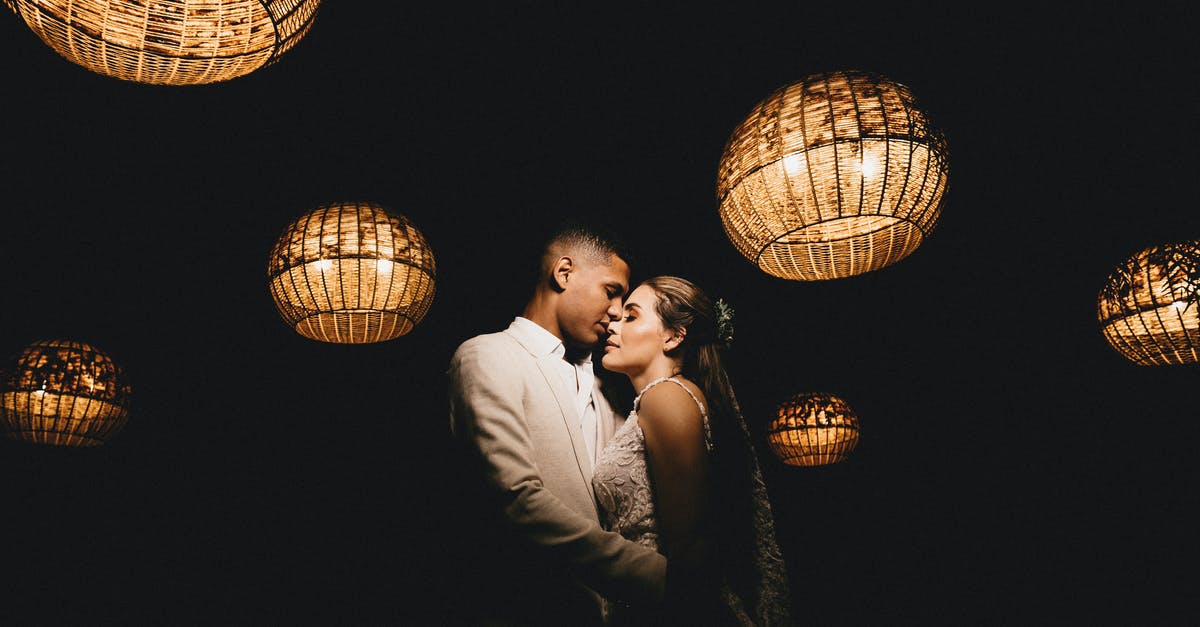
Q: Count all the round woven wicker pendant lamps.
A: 6